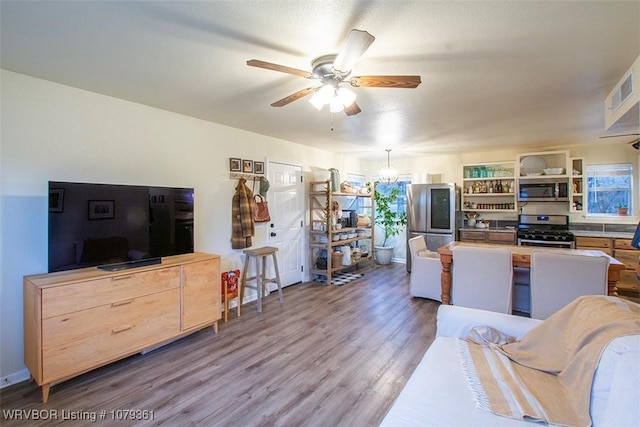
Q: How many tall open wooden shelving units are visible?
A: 1